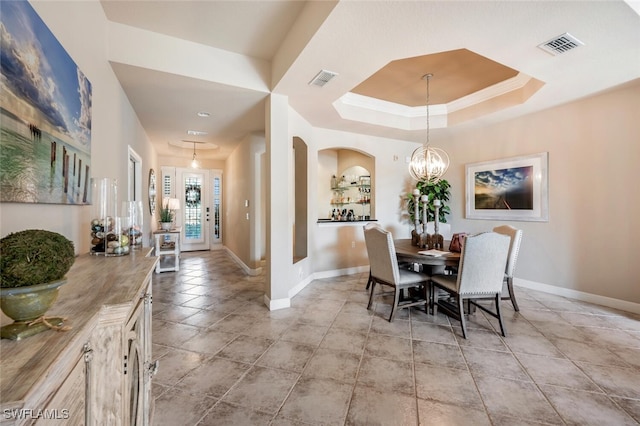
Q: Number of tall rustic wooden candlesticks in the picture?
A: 3